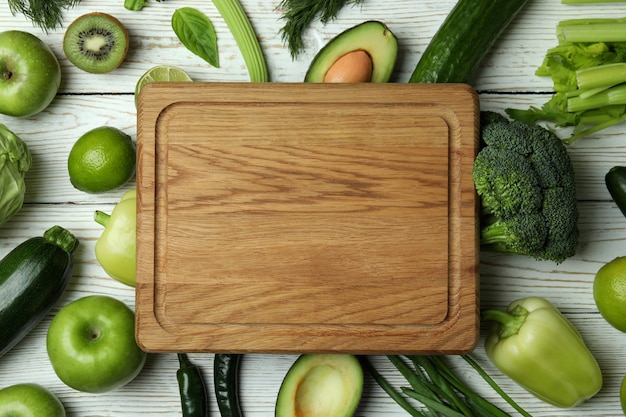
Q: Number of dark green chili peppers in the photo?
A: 2